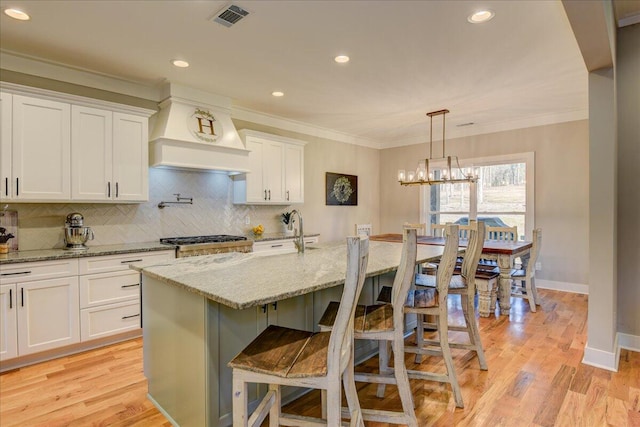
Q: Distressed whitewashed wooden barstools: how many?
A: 4